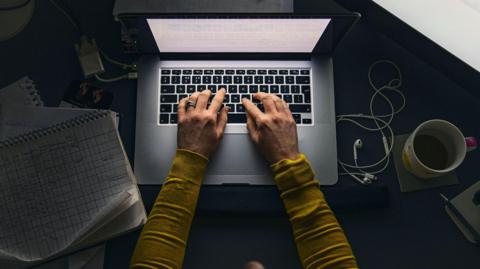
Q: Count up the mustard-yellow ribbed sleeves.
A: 2